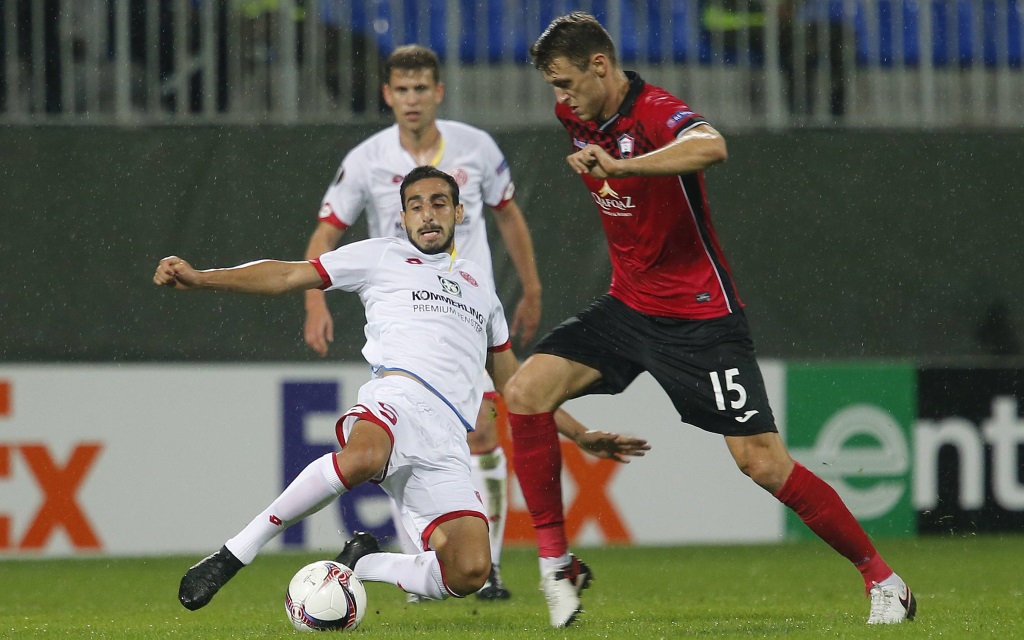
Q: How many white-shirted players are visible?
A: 2